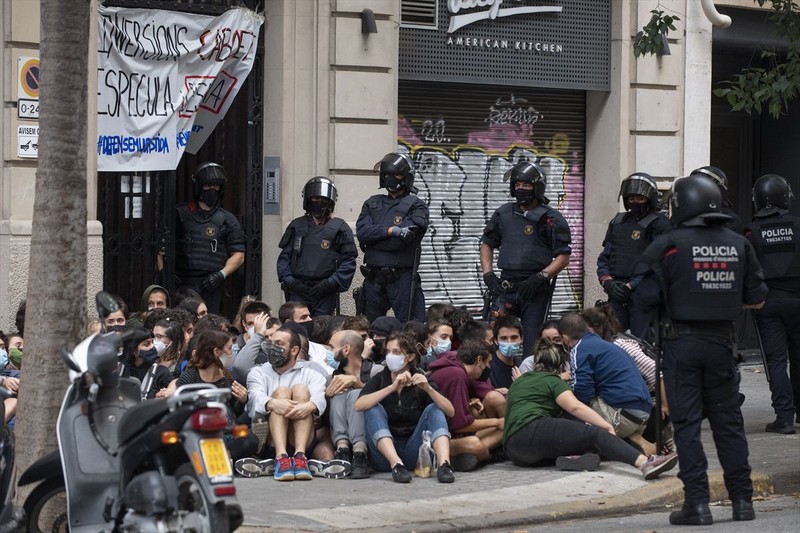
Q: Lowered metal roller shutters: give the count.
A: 1